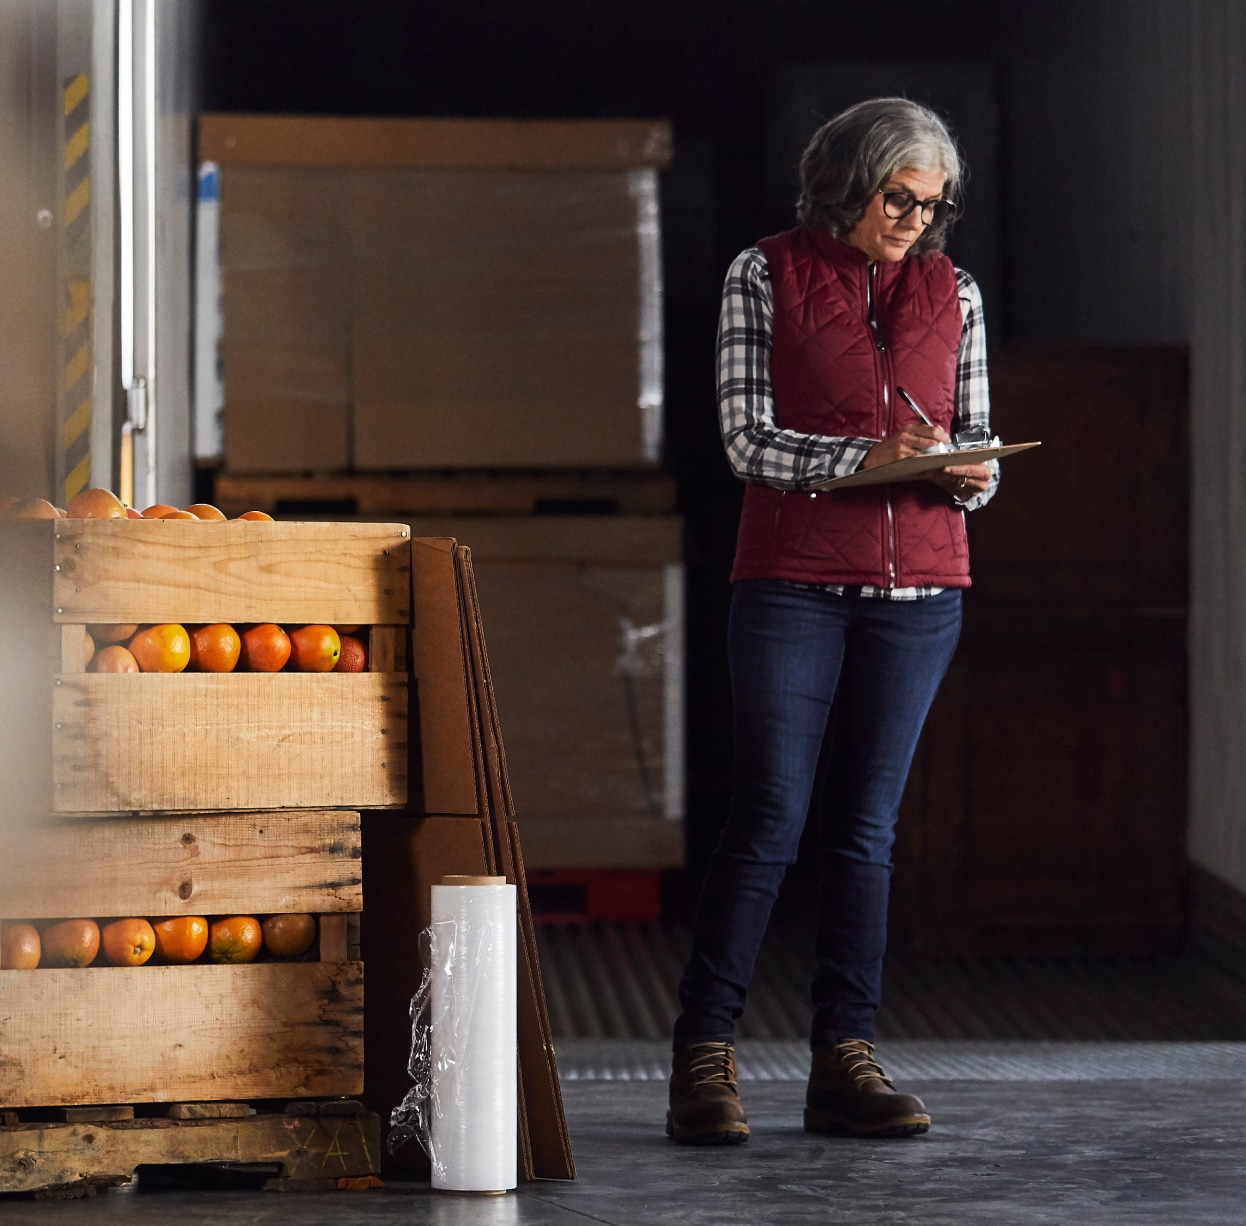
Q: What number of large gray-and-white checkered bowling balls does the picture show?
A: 0